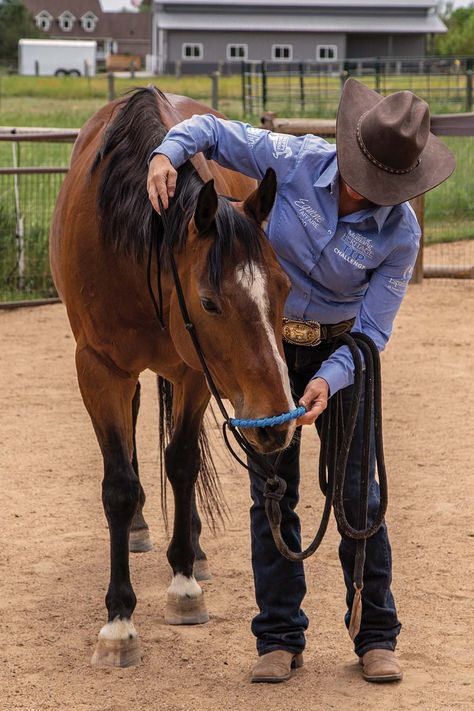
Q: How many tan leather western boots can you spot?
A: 2